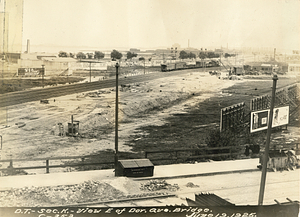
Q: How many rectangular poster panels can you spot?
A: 2